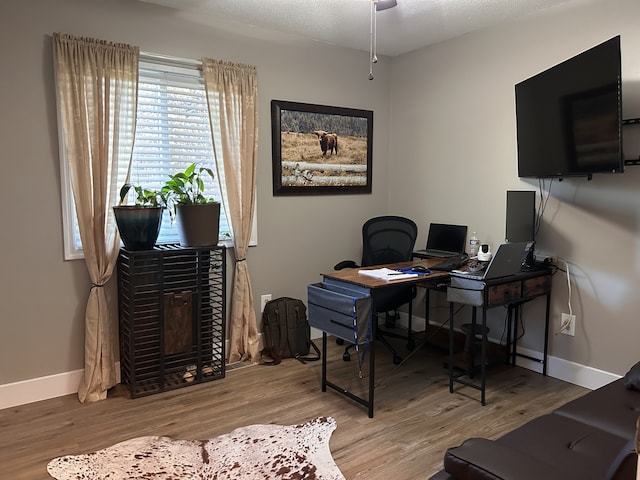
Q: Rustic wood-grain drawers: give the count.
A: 2